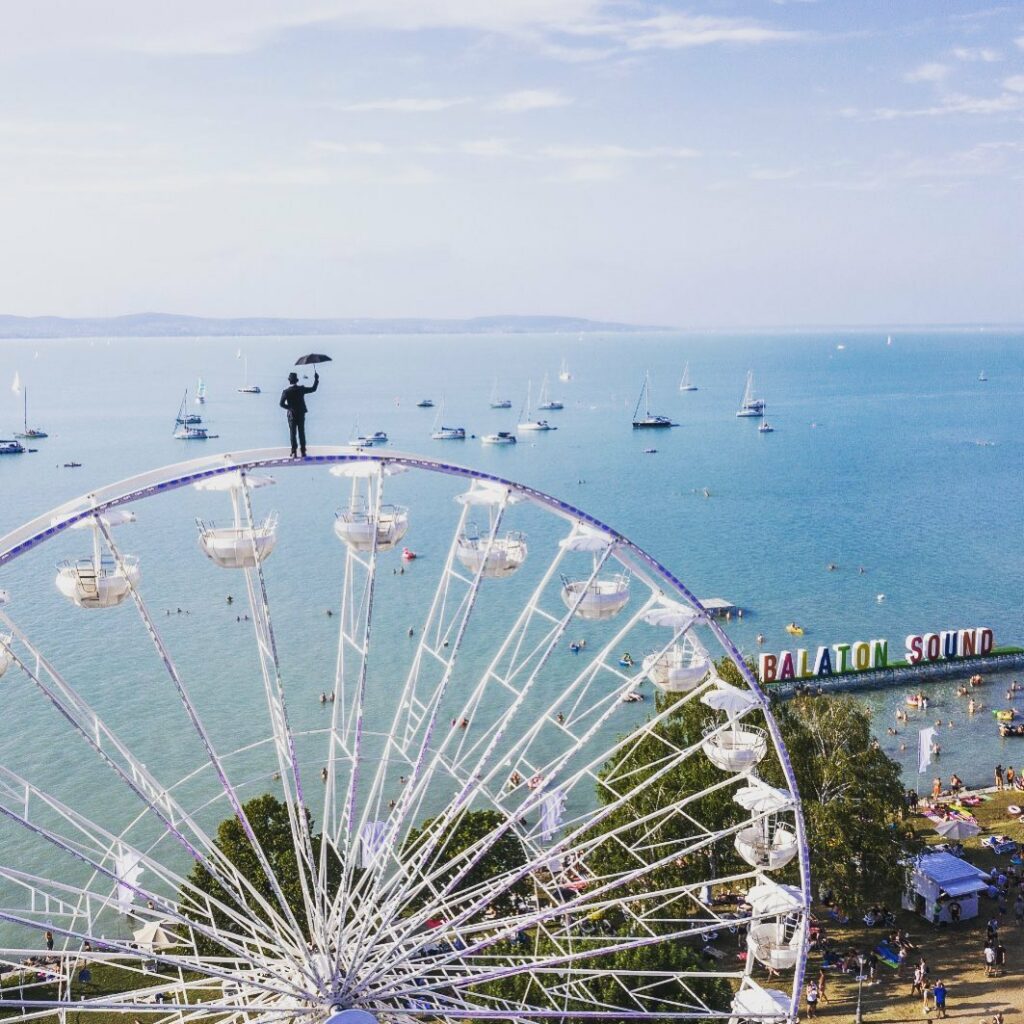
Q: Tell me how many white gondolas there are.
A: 11